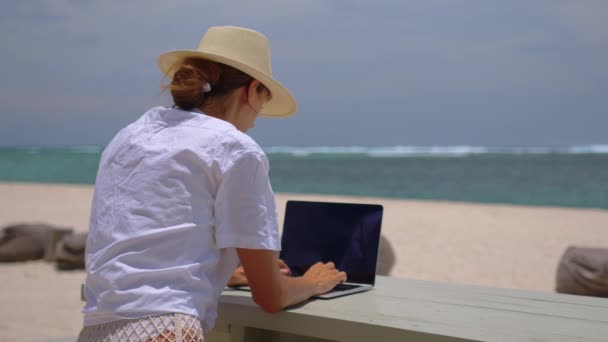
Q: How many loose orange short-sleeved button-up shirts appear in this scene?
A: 0